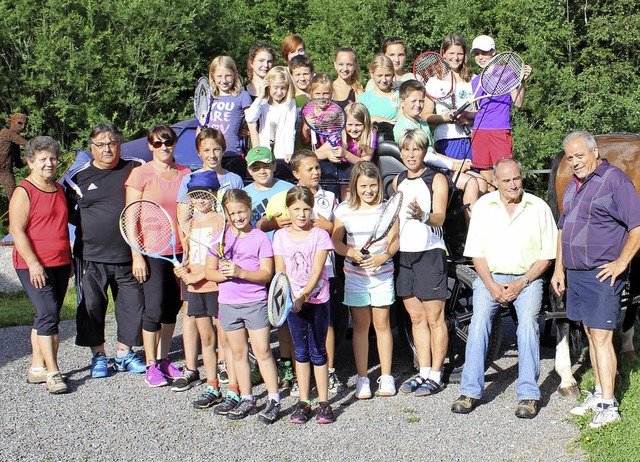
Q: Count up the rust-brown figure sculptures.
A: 1